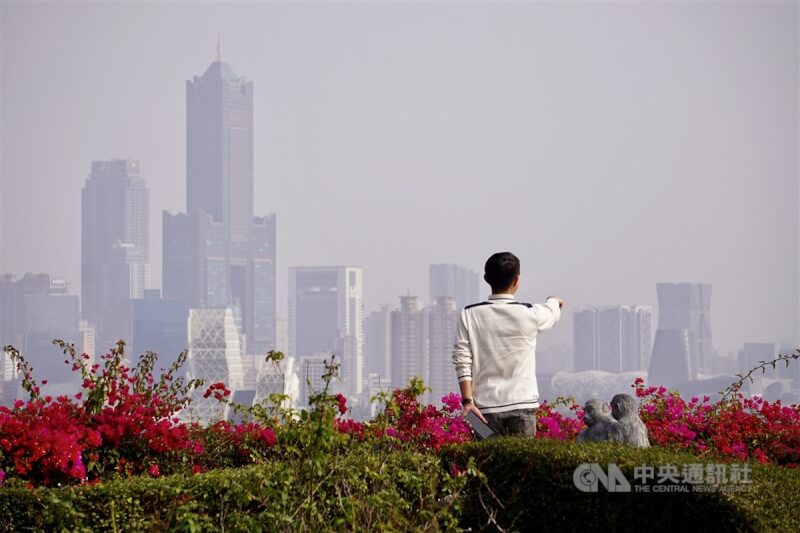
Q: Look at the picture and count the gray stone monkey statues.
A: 2